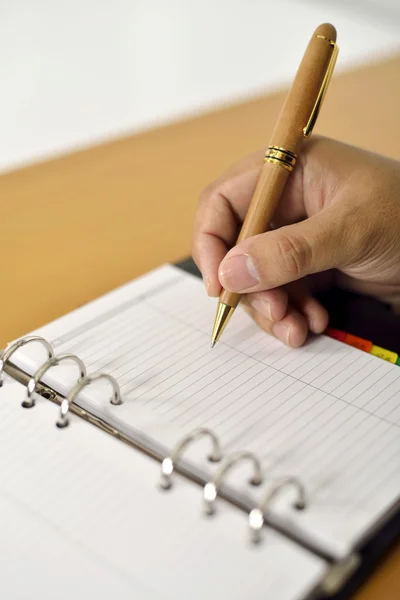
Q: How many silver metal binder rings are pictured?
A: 6